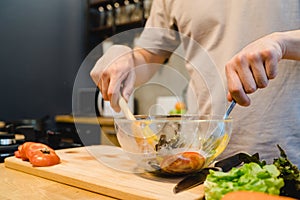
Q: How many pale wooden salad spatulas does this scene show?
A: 1